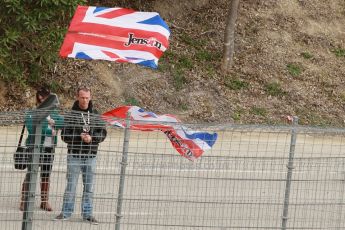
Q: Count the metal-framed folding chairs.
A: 0